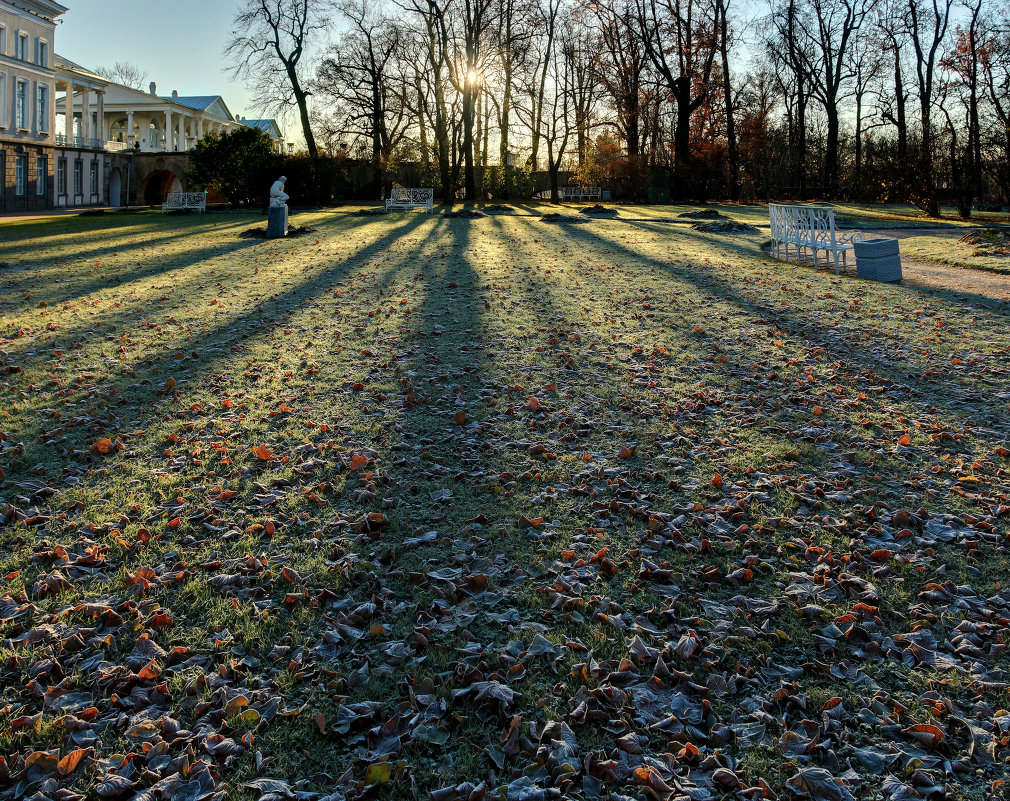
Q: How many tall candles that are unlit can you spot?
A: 0